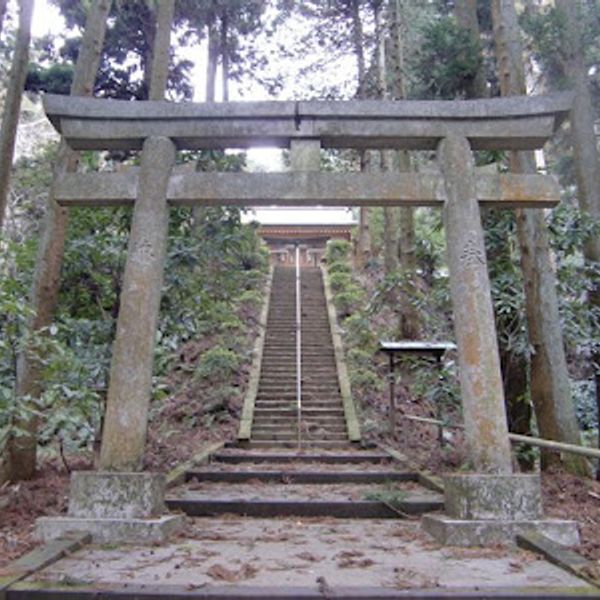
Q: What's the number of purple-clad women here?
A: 0